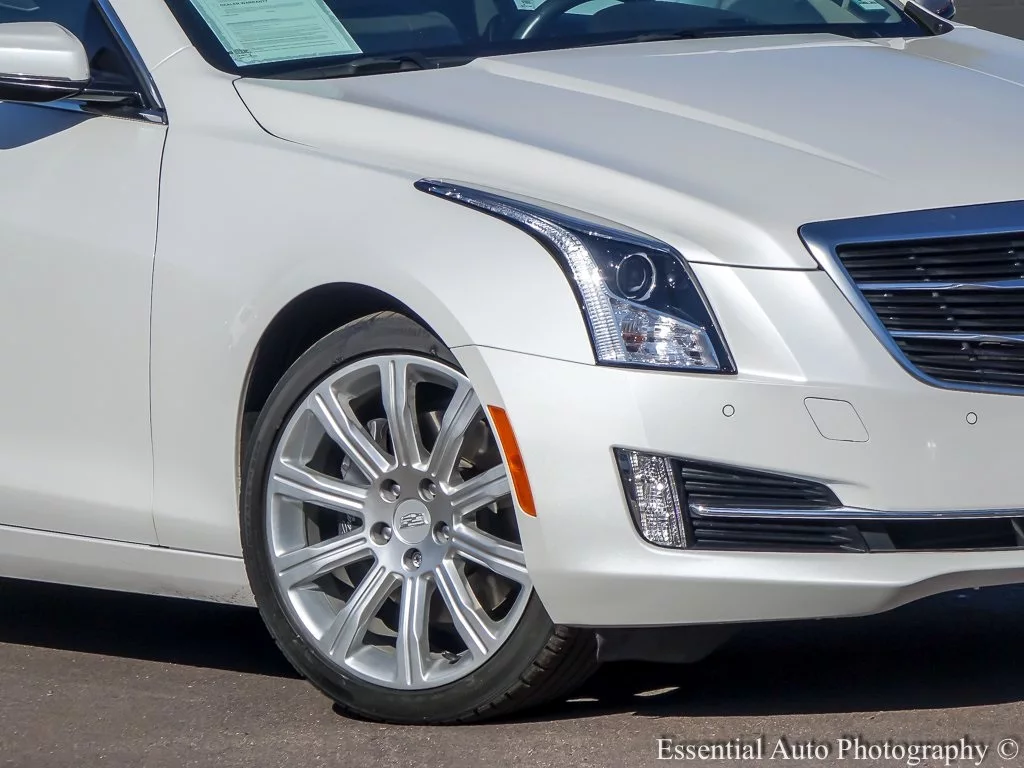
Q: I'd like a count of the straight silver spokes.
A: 10